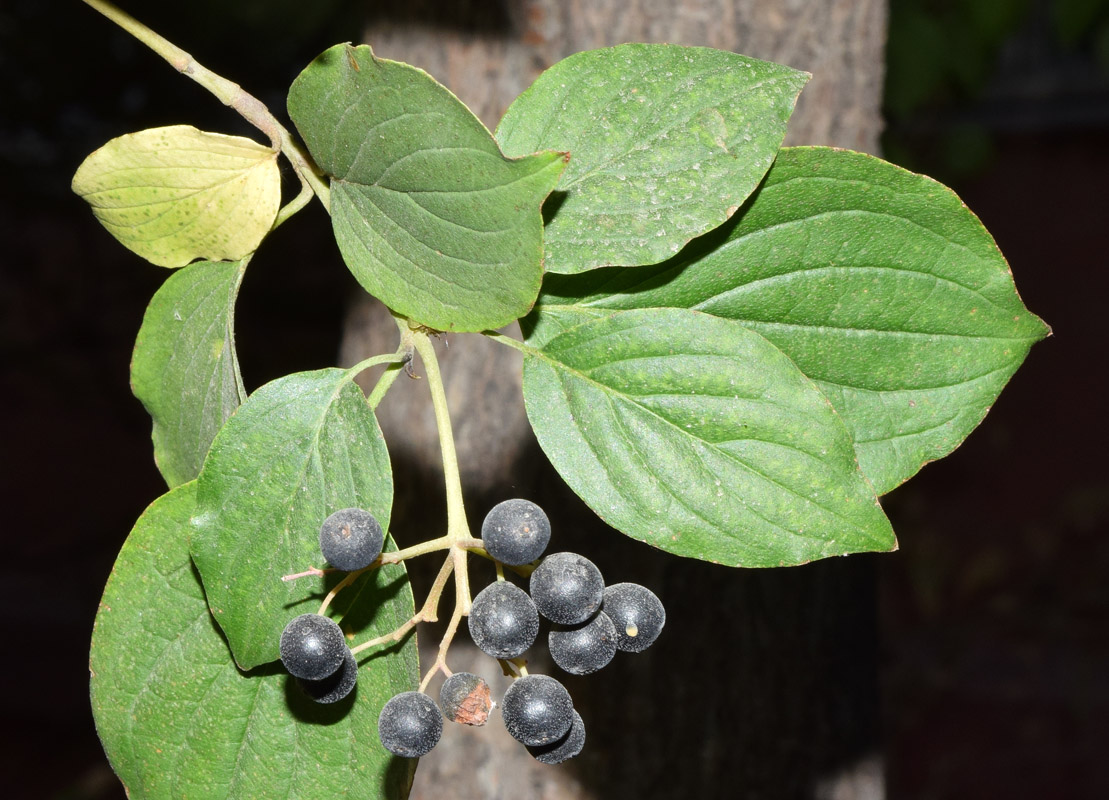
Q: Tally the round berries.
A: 12